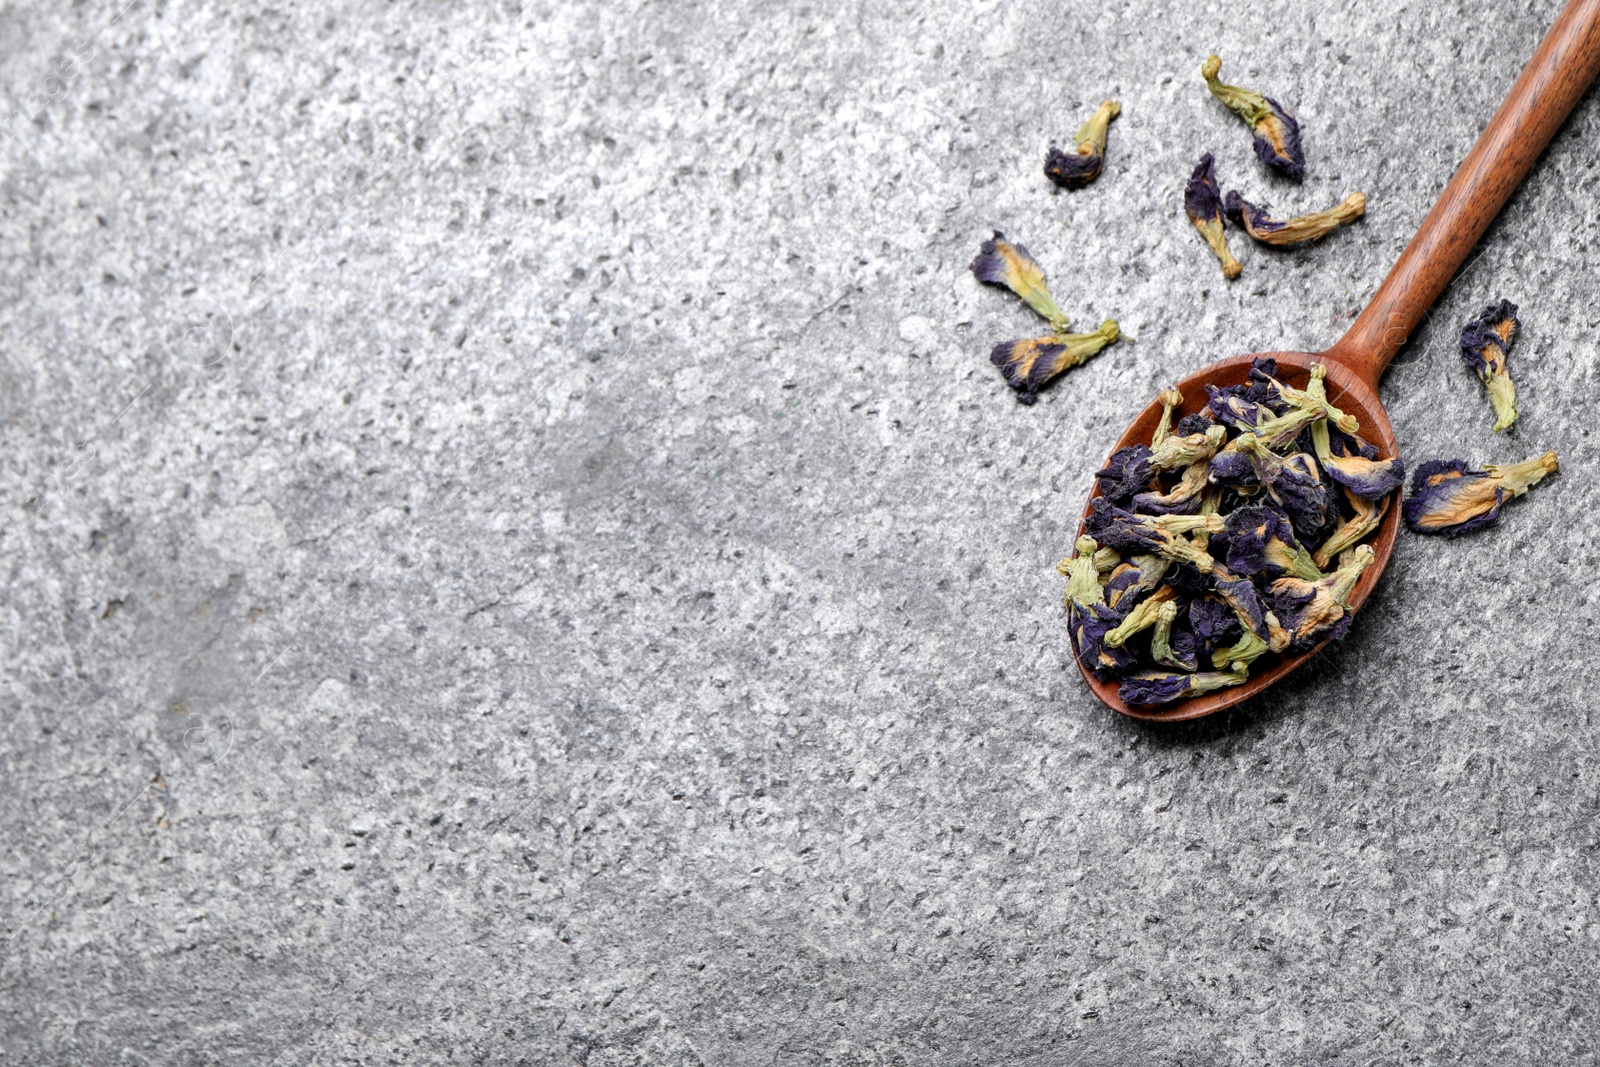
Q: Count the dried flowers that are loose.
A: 8